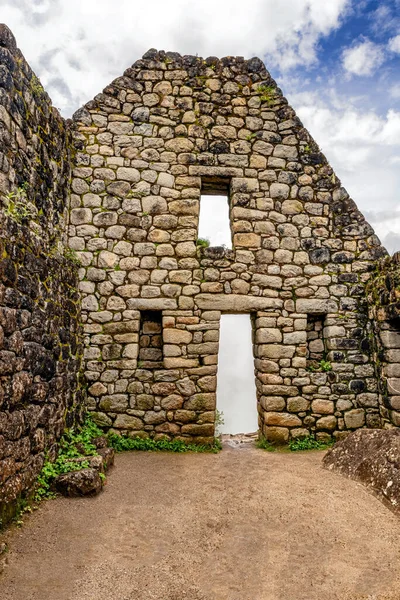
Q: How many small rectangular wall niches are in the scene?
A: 2